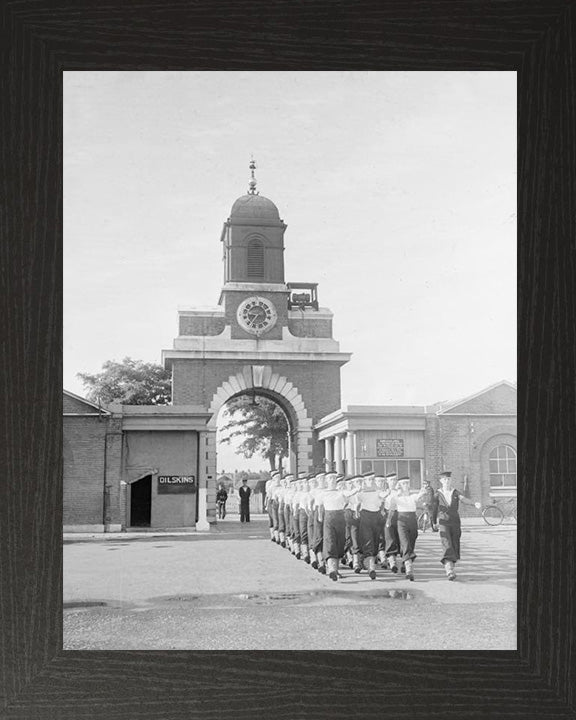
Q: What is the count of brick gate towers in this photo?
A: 1